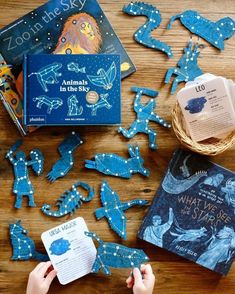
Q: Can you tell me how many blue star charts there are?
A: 11